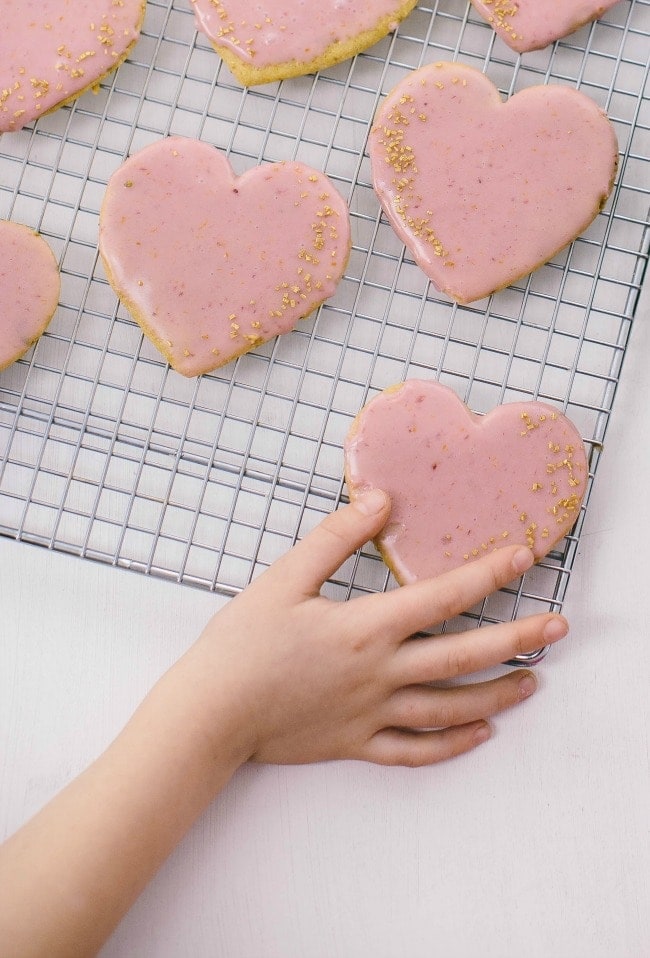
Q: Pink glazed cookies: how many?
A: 7